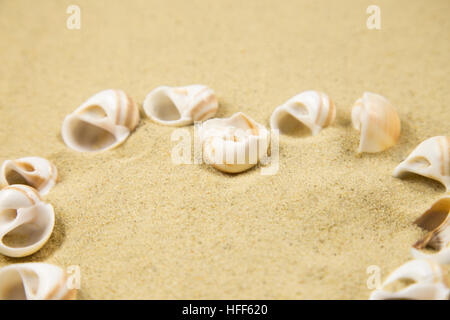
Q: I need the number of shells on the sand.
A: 11